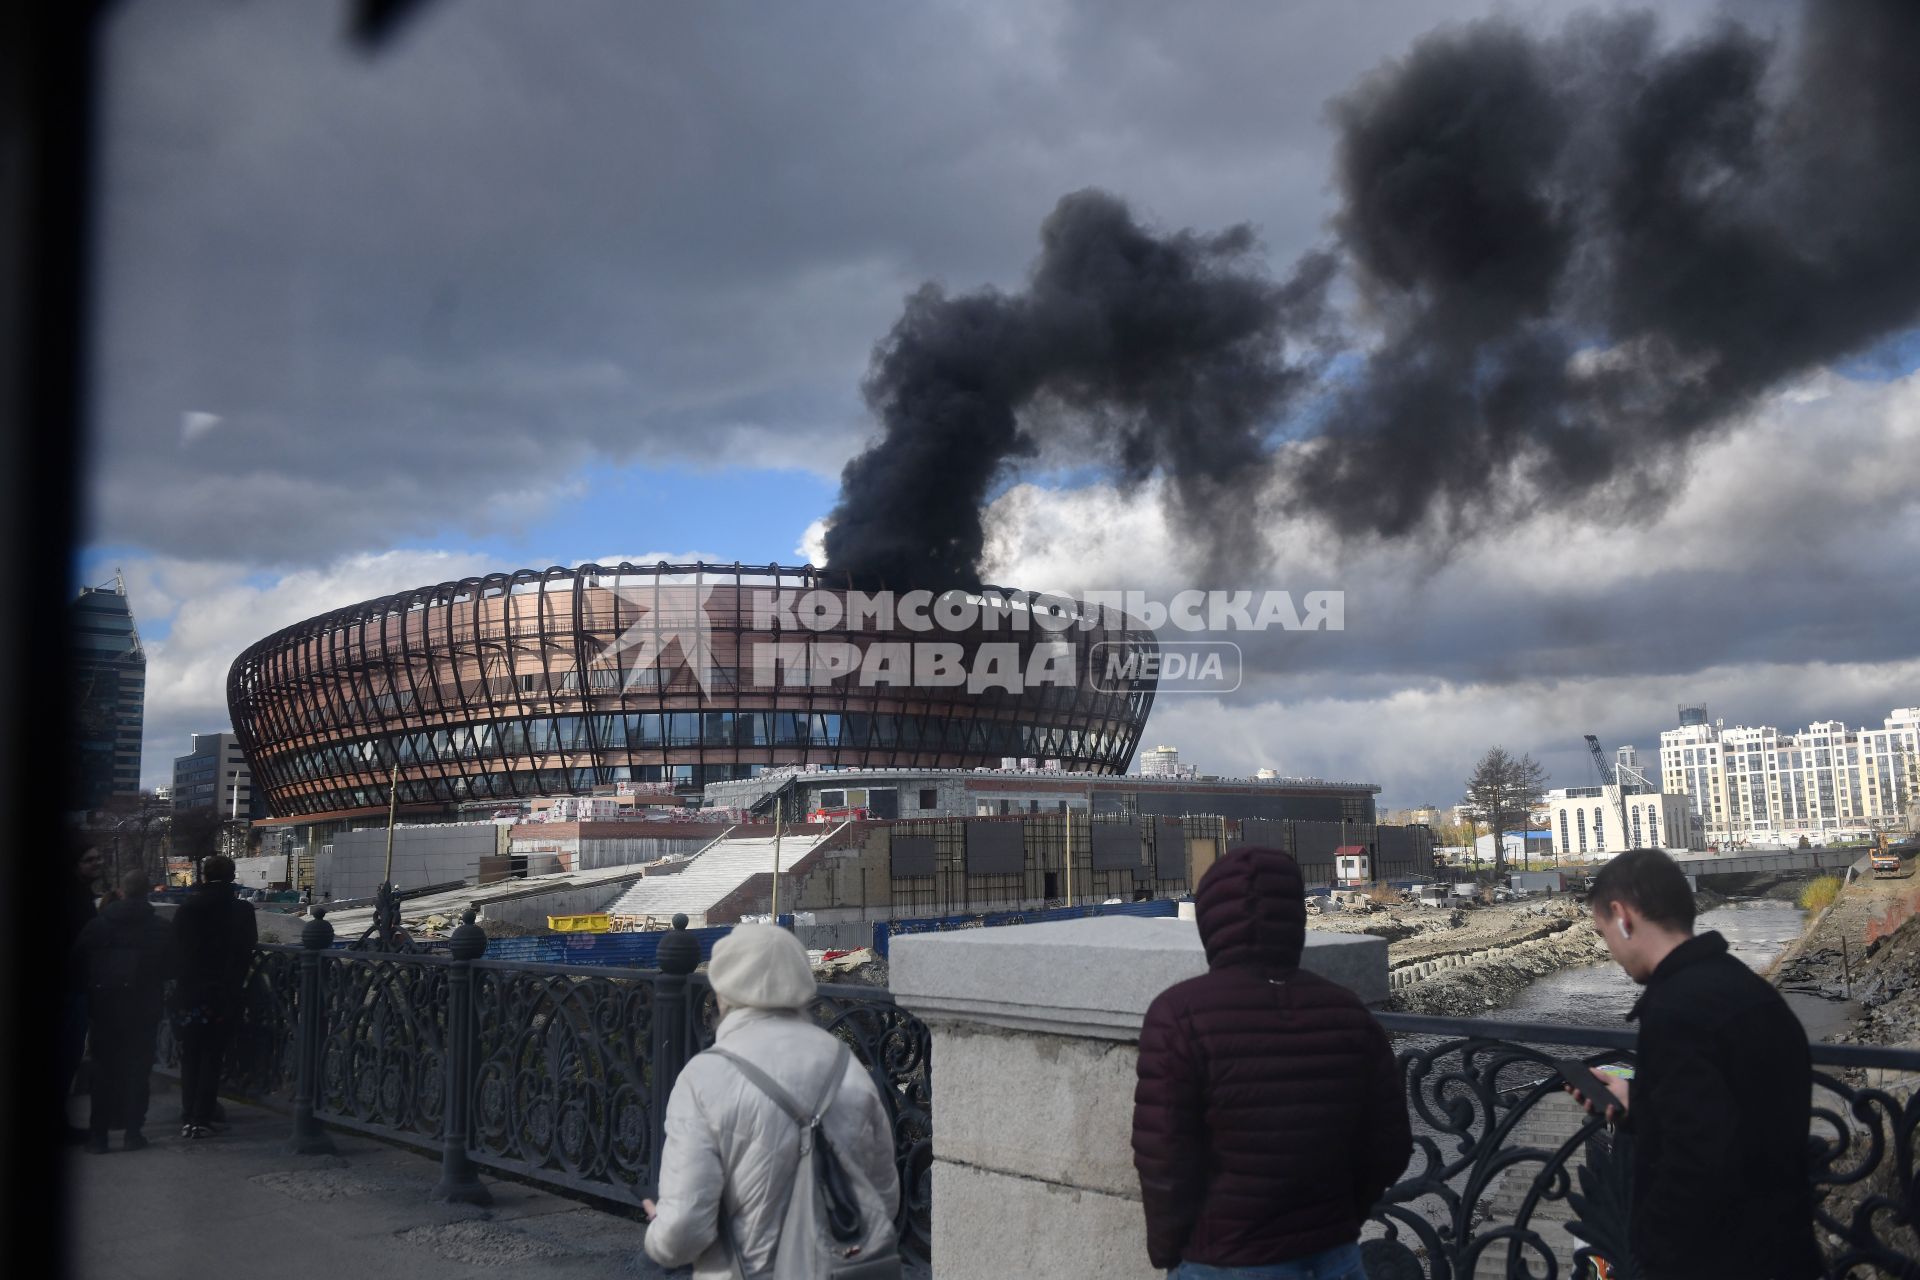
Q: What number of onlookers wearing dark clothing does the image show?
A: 5